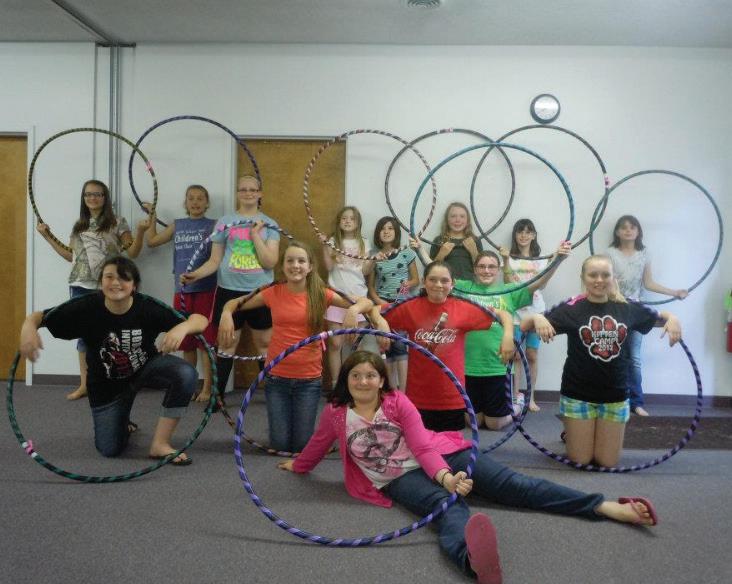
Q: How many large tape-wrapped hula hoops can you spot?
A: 13